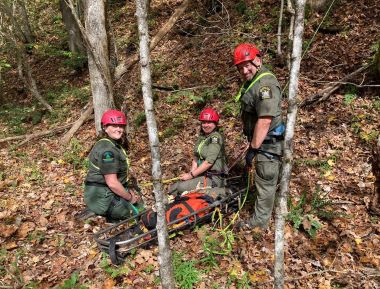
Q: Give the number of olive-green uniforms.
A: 3